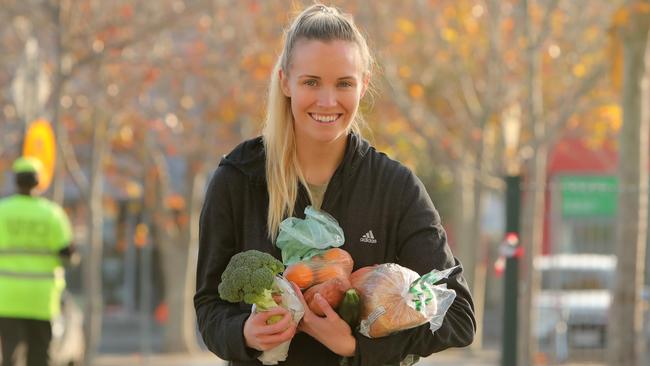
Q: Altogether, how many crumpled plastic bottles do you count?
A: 0